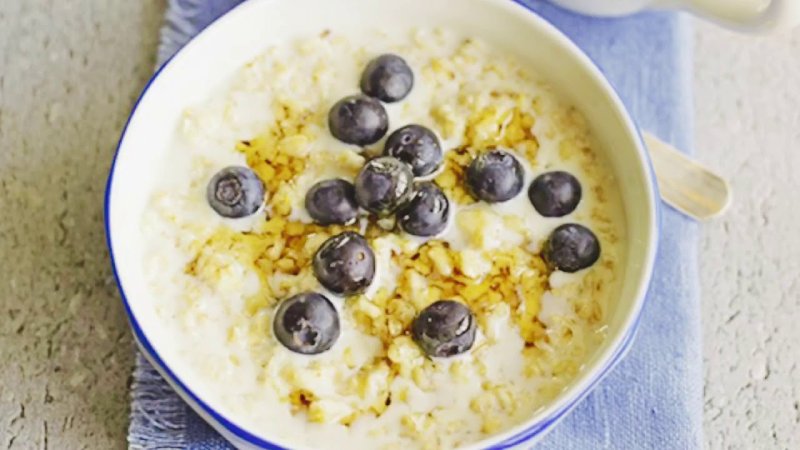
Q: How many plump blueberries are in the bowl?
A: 13